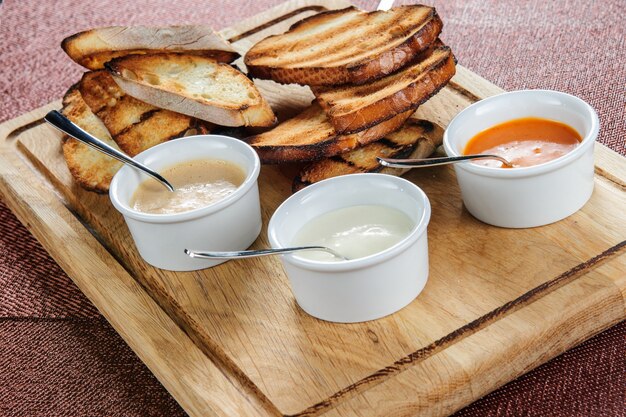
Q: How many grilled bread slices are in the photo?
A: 8